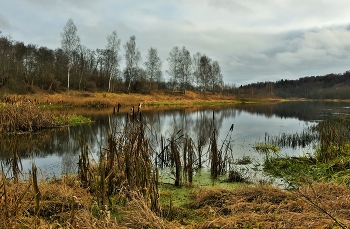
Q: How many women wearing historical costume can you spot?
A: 0